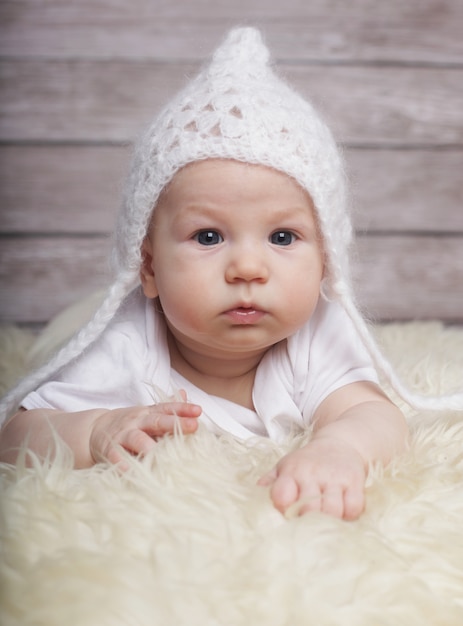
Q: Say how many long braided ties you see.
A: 2